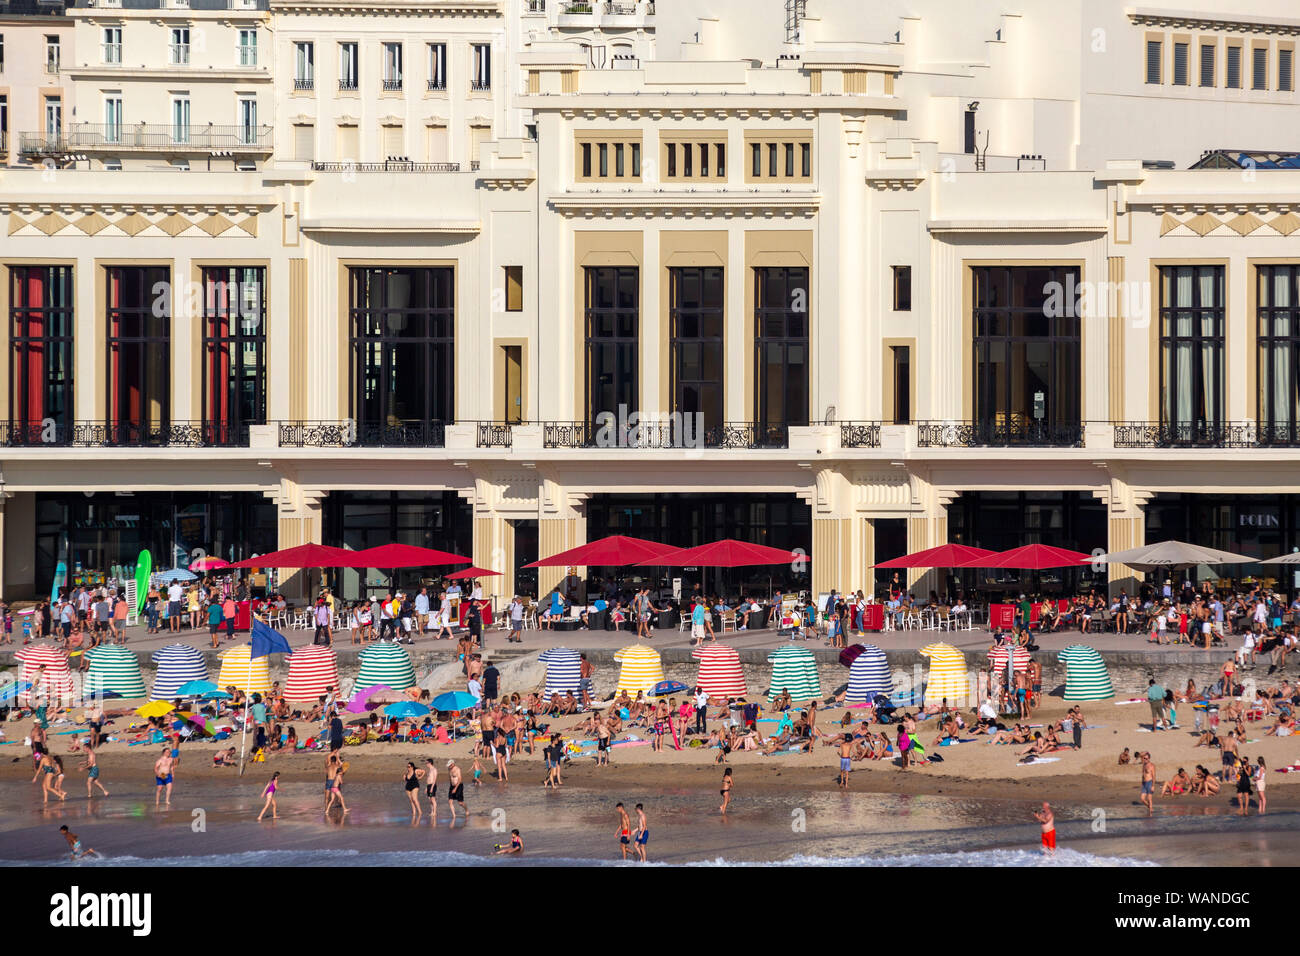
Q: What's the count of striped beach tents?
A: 14